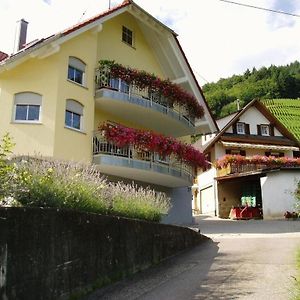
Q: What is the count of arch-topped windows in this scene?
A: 3